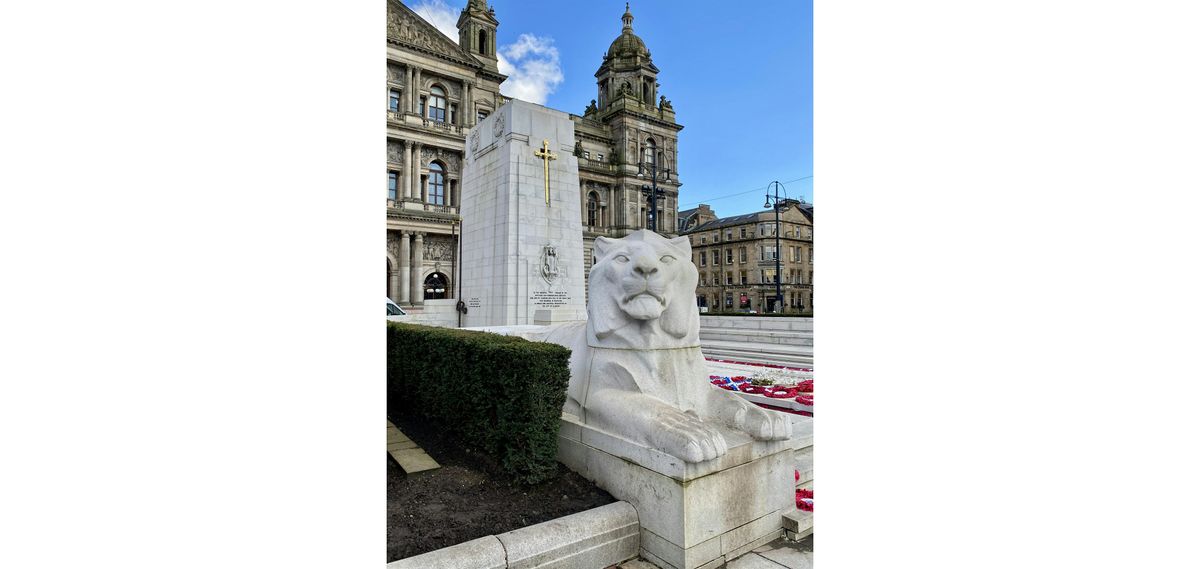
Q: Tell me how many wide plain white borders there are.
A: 2